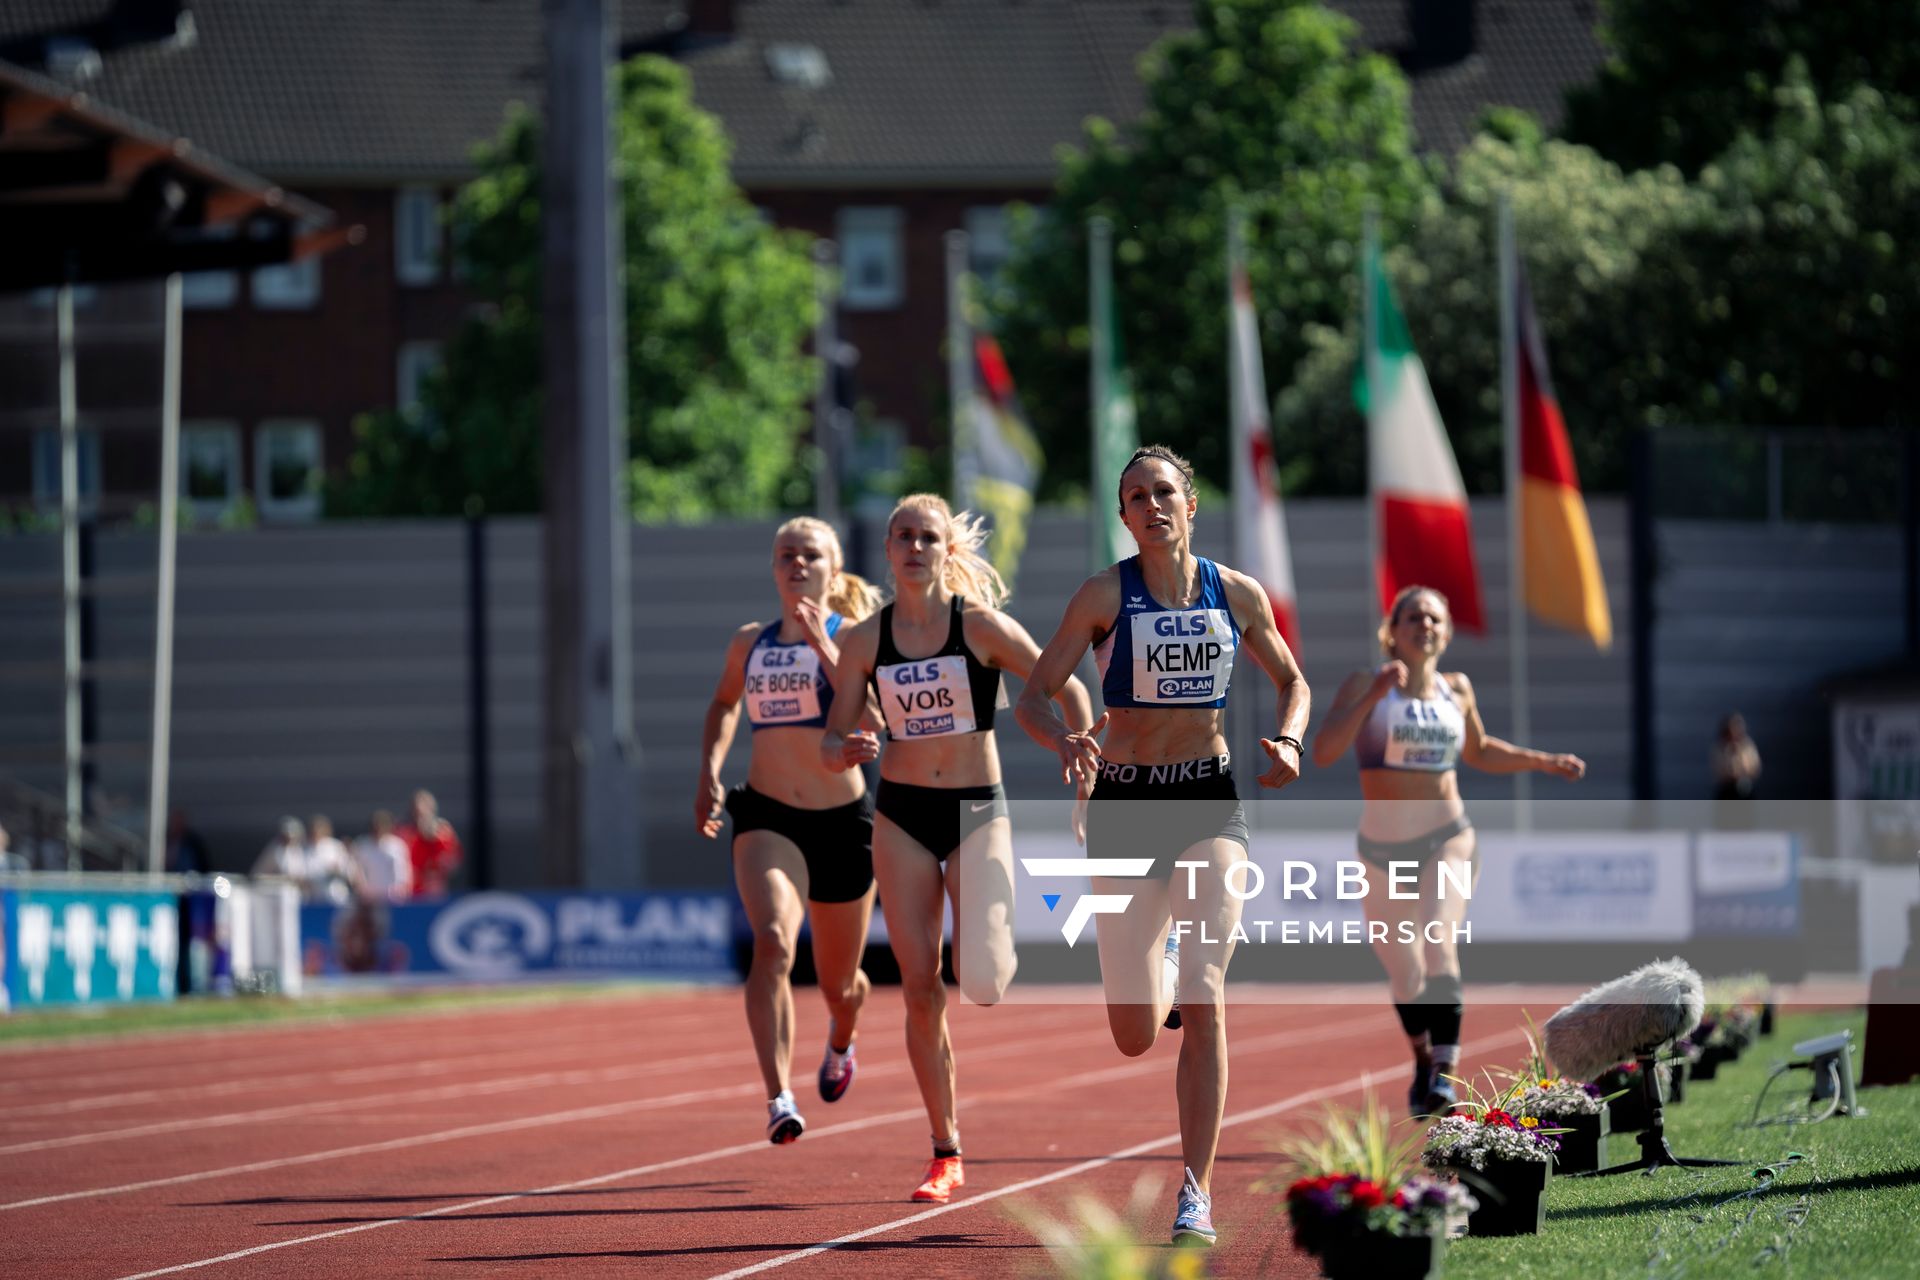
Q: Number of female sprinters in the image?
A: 4